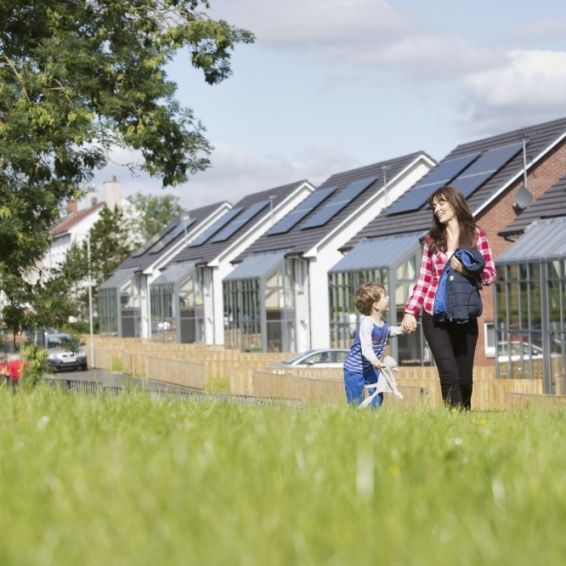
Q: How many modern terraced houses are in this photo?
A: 5